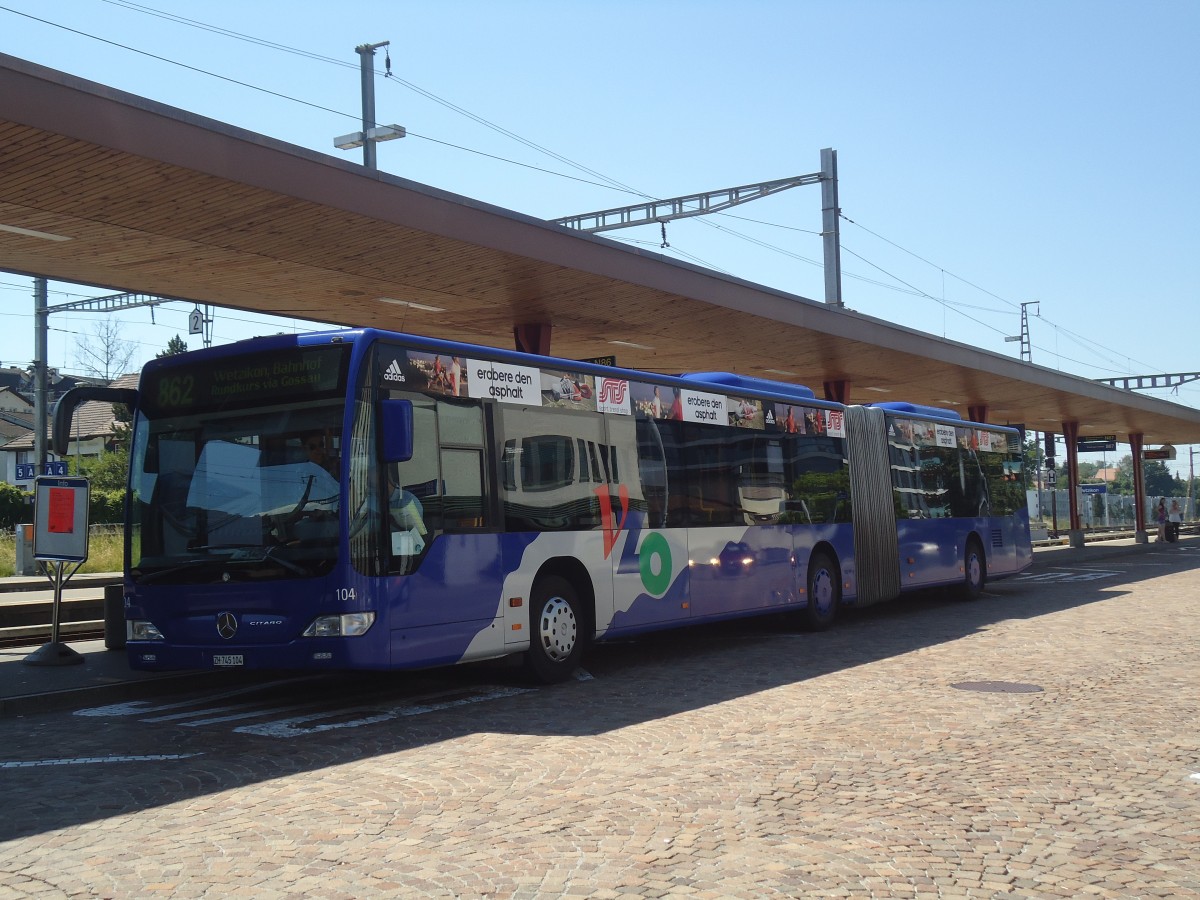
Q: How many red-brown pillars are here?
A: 5